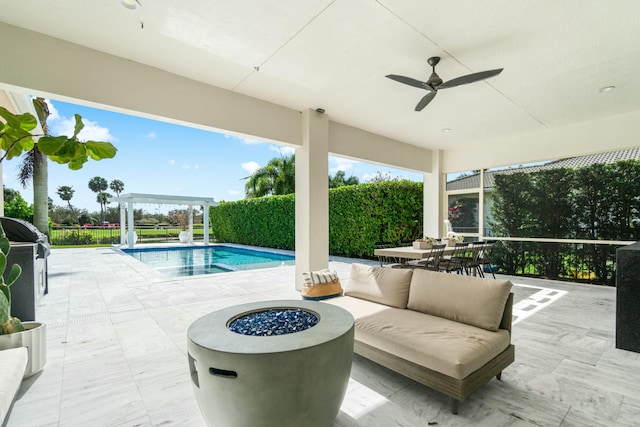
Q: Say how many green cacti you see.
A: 1